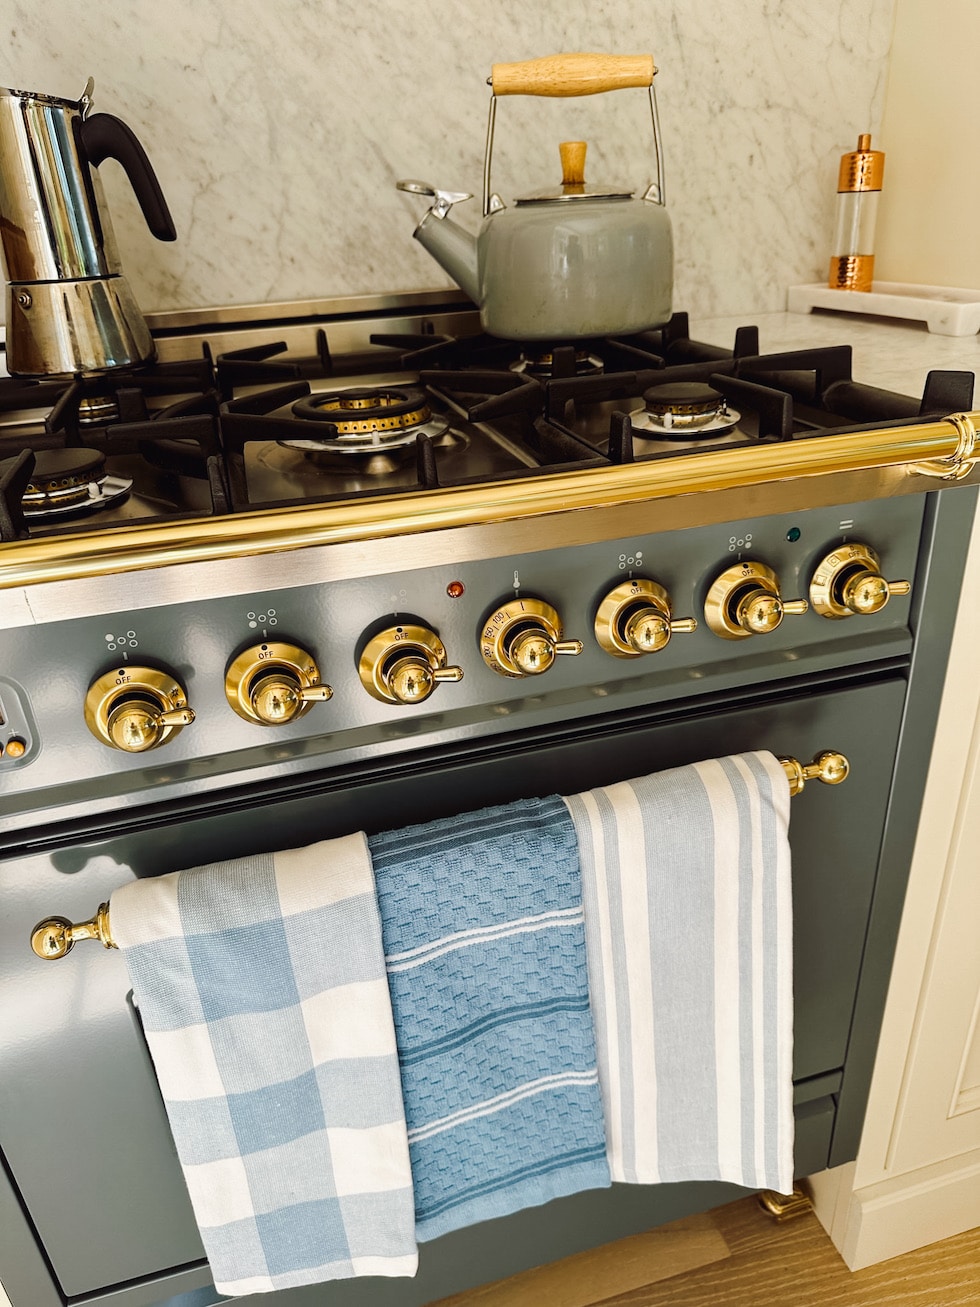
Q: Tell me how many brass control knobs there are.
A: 7